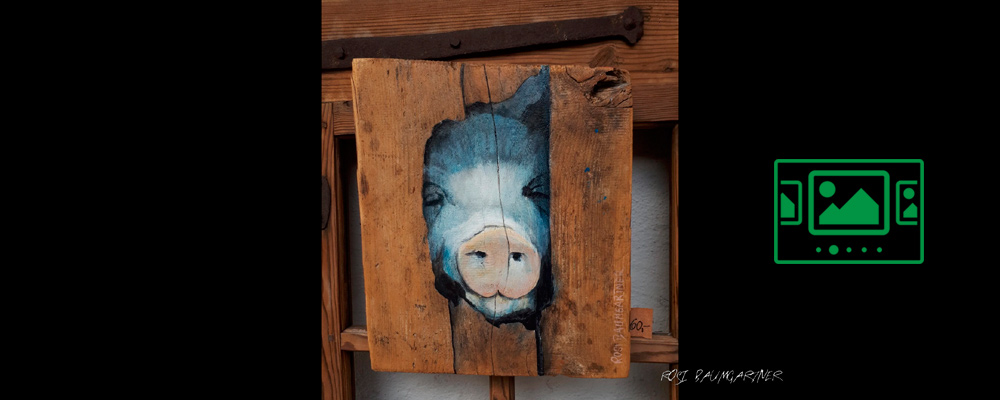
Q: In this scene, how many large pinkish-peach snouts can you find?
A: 1